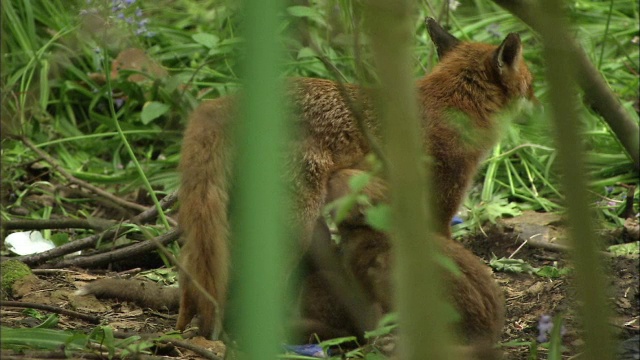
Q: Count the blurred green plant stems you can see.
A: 3